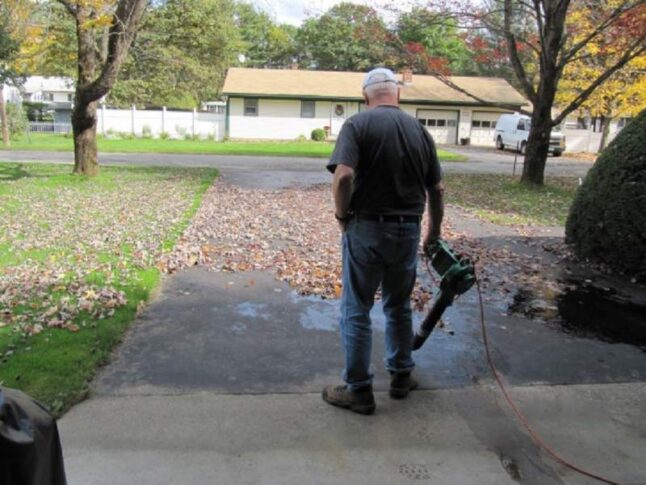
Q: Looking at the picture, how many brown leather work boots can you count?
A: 2